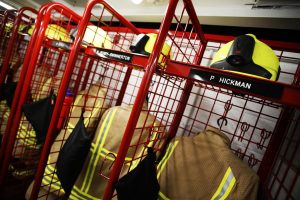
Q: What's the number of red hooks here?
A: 5